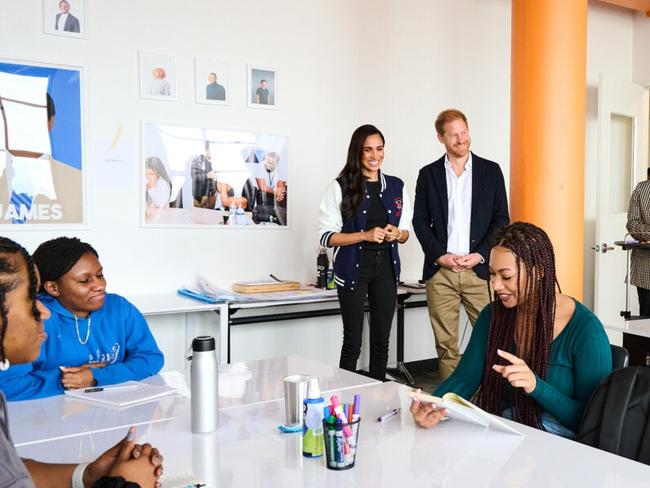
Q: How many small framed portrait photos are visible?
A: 4